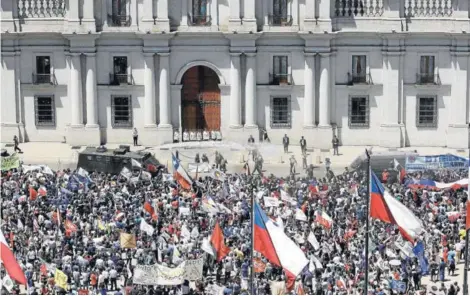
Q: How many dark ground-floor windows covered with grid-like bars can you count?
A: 5